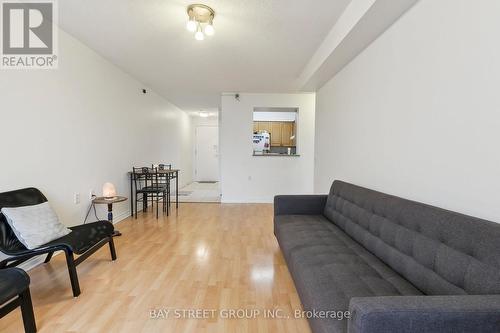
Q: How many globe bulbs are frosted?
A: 3